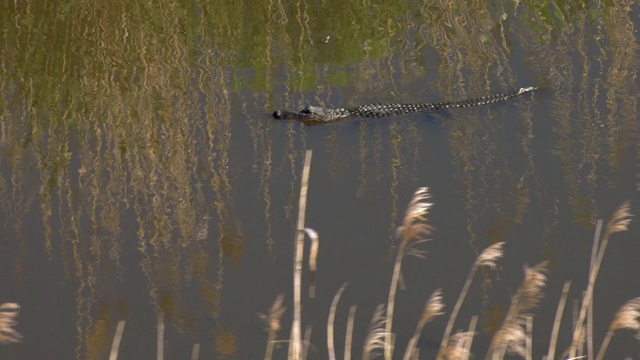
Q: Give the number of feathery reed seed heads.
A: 11